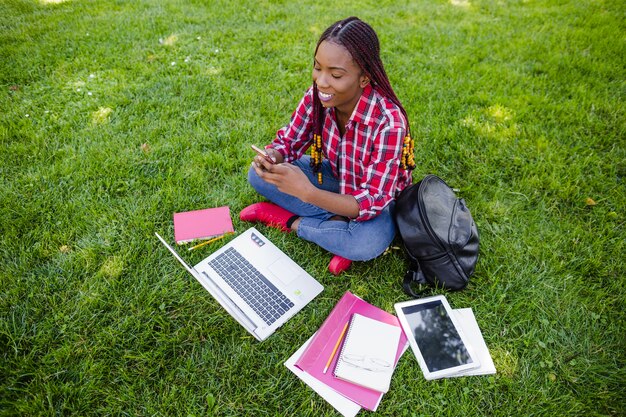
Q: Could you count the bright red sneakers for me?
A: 2